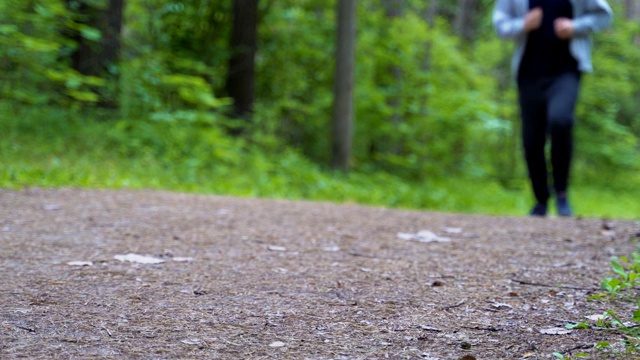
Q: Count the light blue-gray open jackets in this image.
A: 1